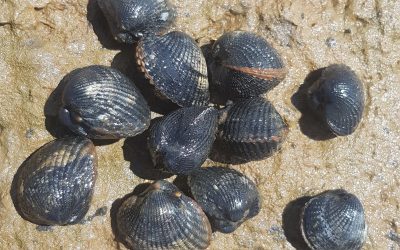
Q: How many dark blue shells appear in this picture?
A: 11